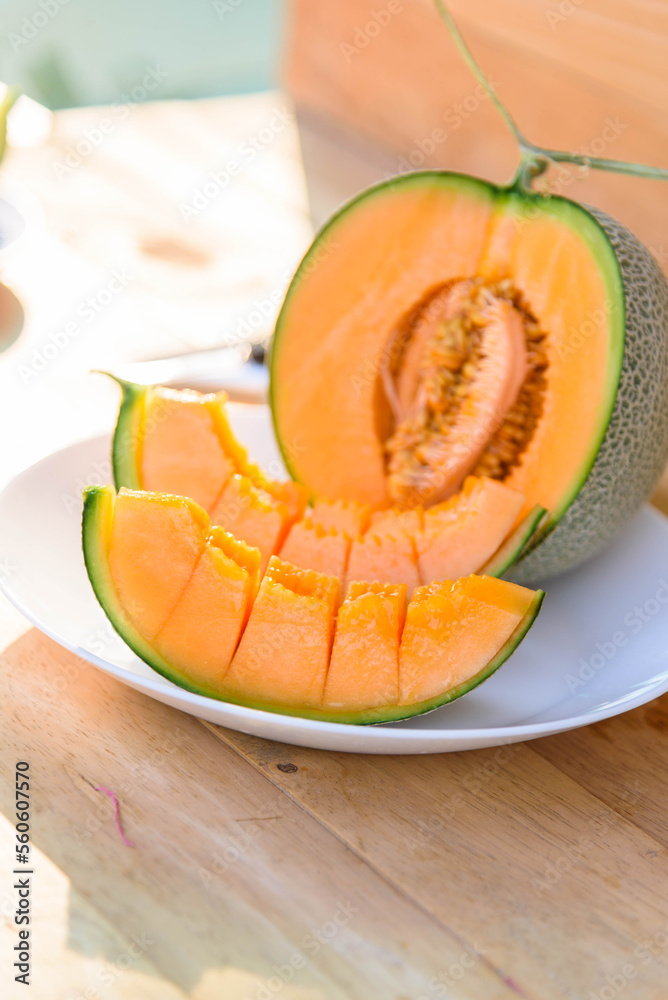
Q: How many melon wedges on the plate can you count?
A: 2